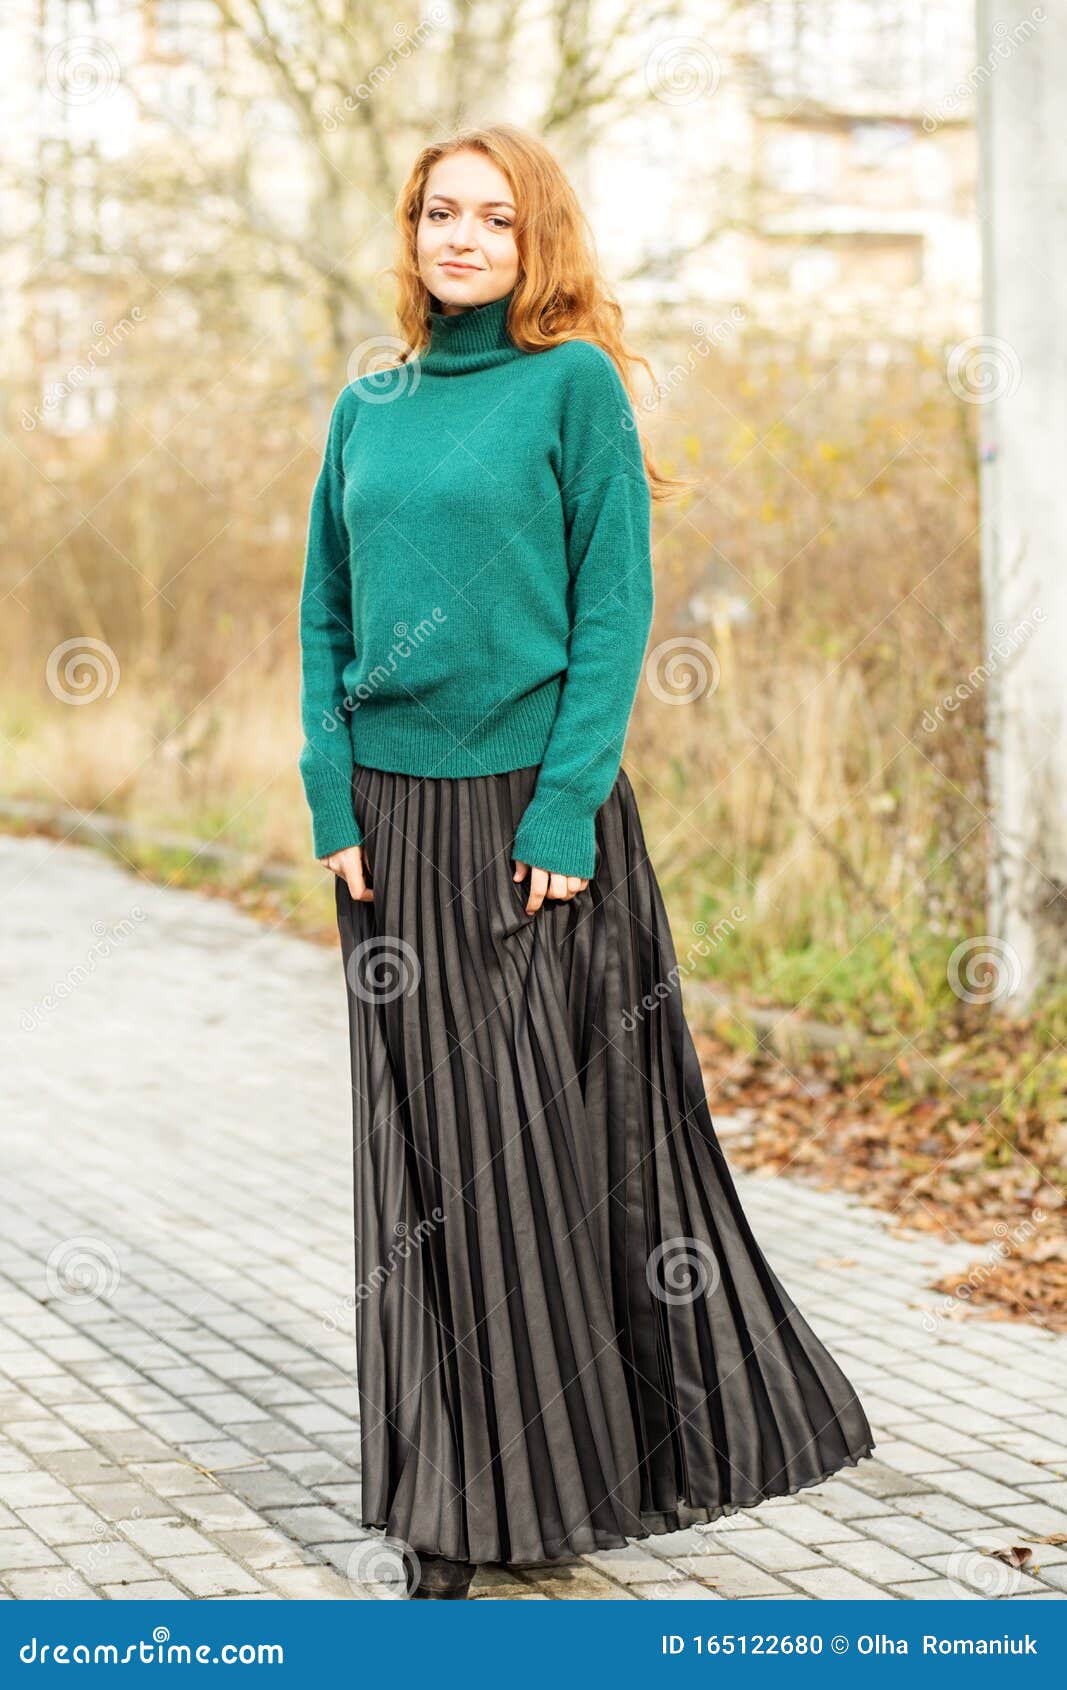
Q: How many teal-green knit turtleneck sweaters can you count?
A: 1